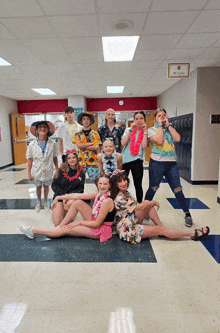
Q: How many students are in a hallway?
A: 10